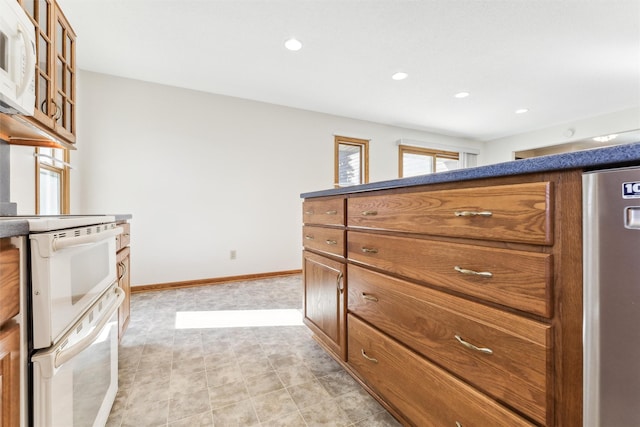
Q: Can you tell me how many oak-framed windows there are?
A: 3